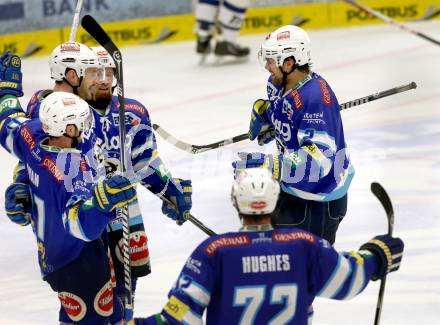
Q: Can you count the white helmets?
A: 5